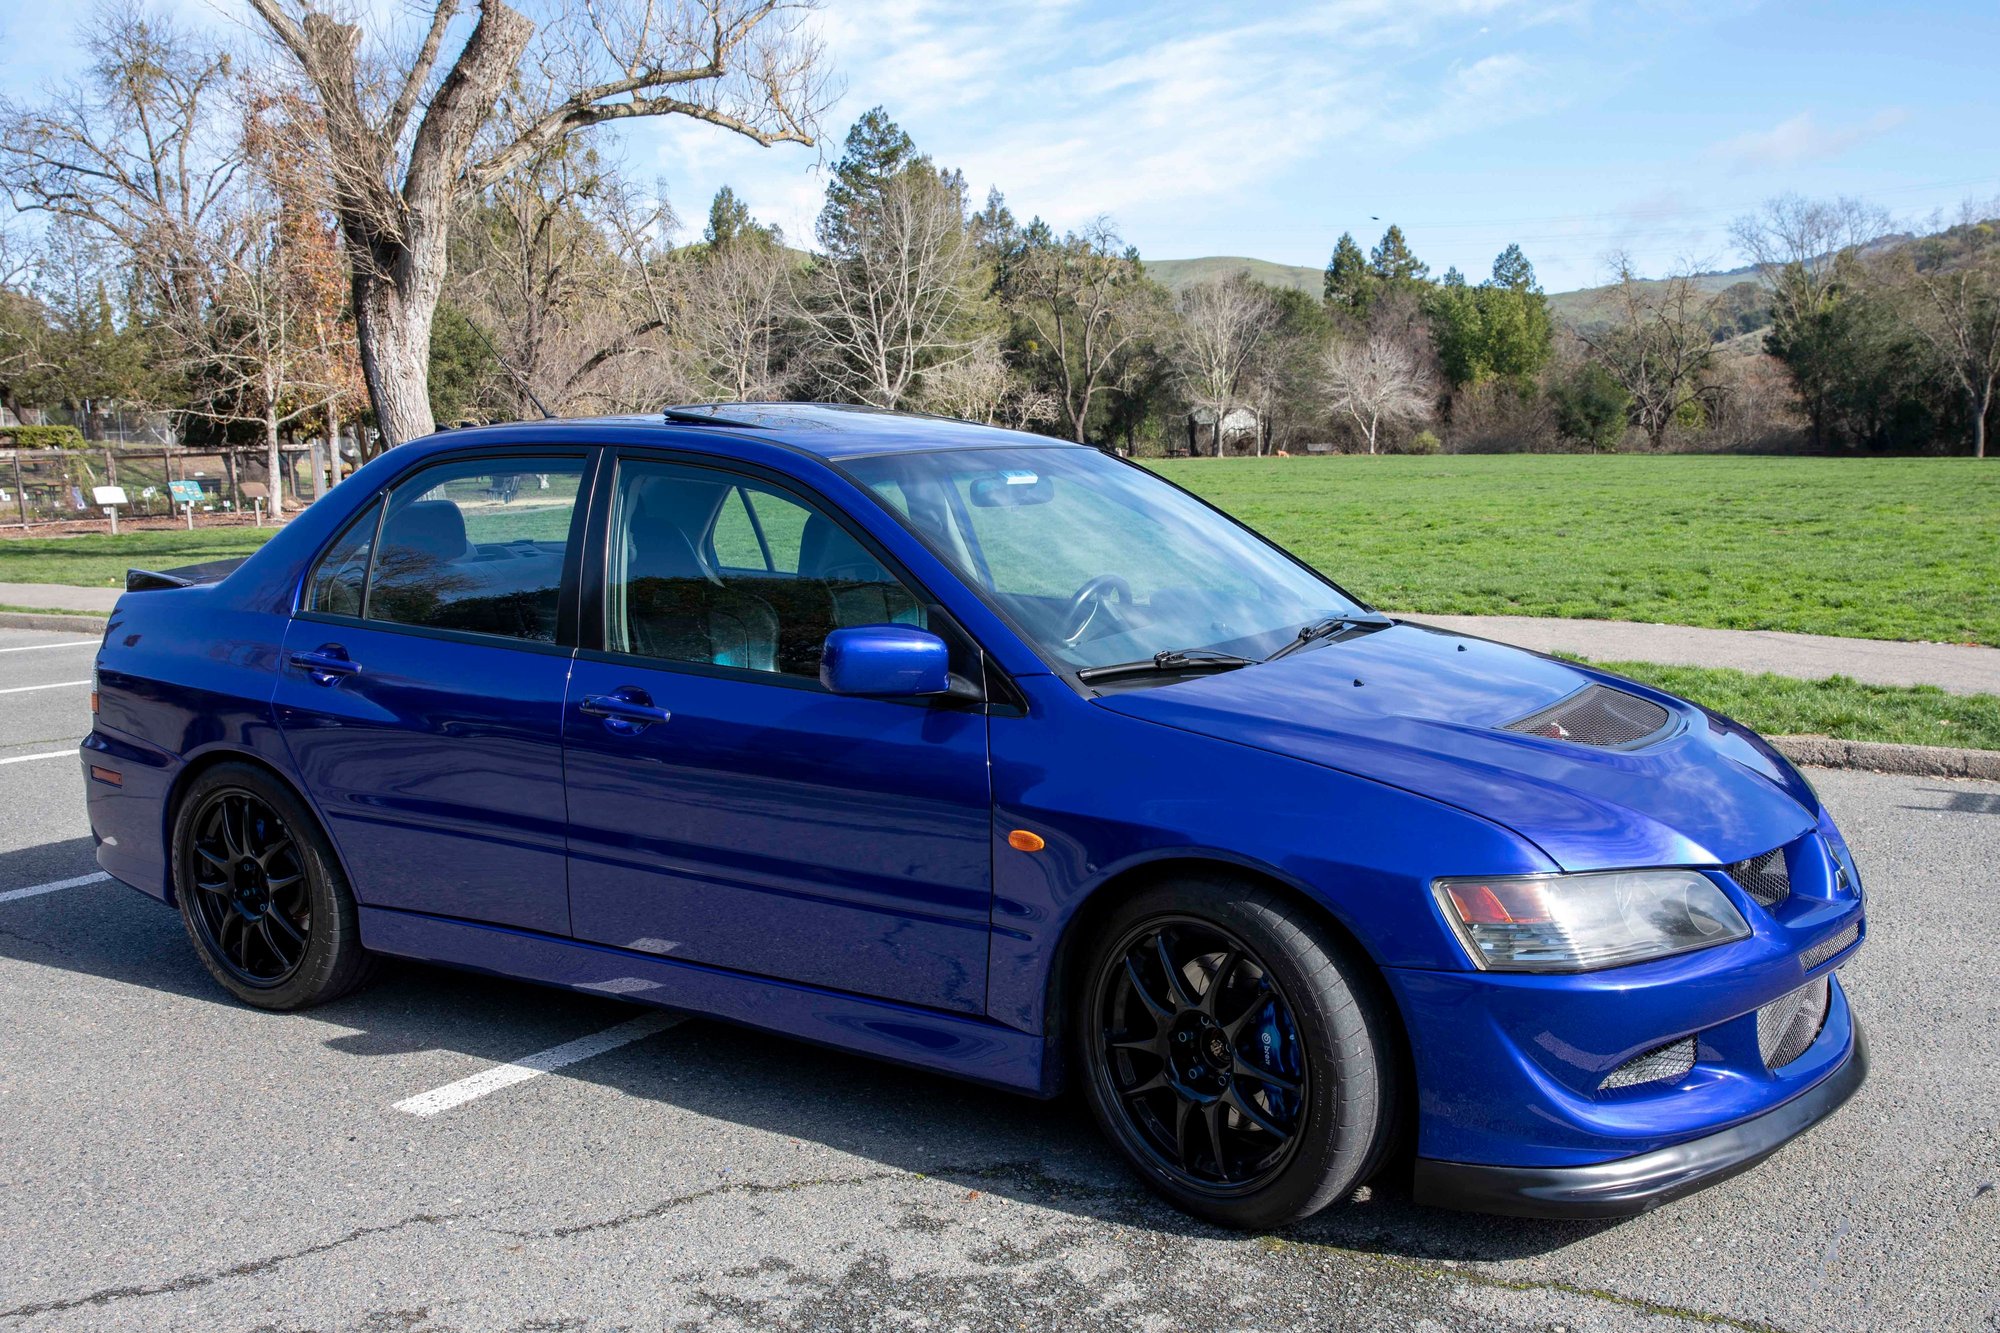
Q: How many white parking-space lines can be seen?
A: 5